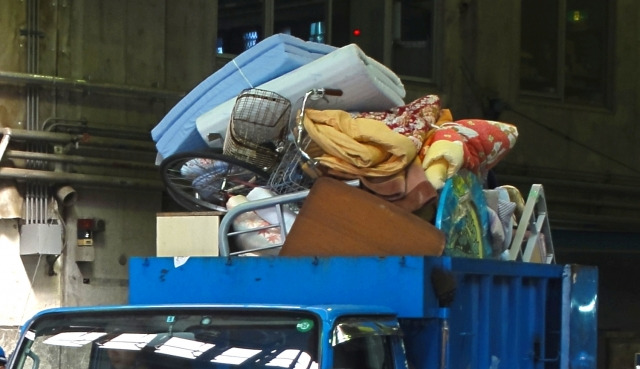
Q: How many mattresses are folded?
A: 2